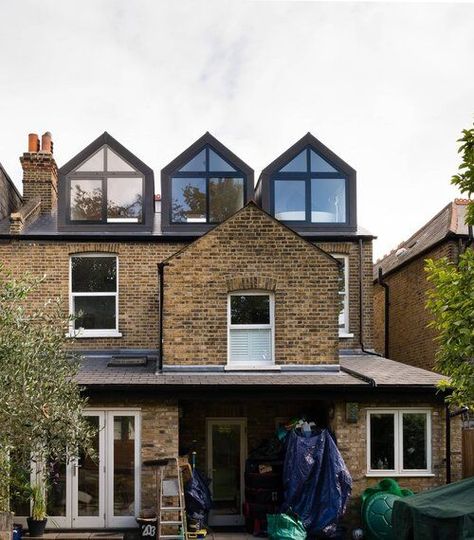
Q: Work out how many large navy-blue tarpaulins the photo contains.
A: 1